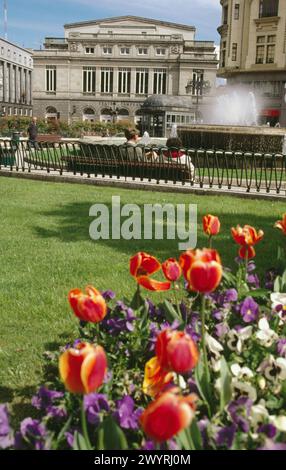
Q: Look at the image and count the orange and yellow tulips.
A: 11